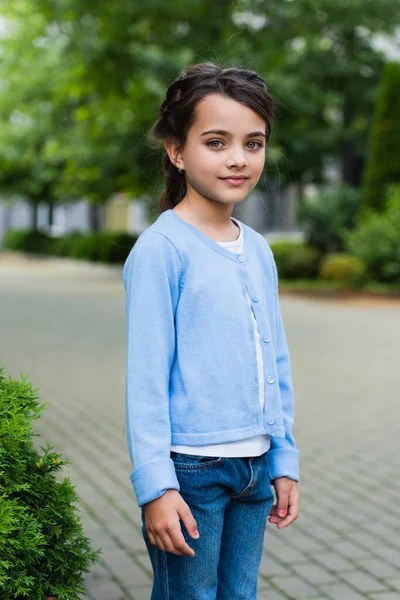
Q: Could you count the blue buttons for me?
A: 5